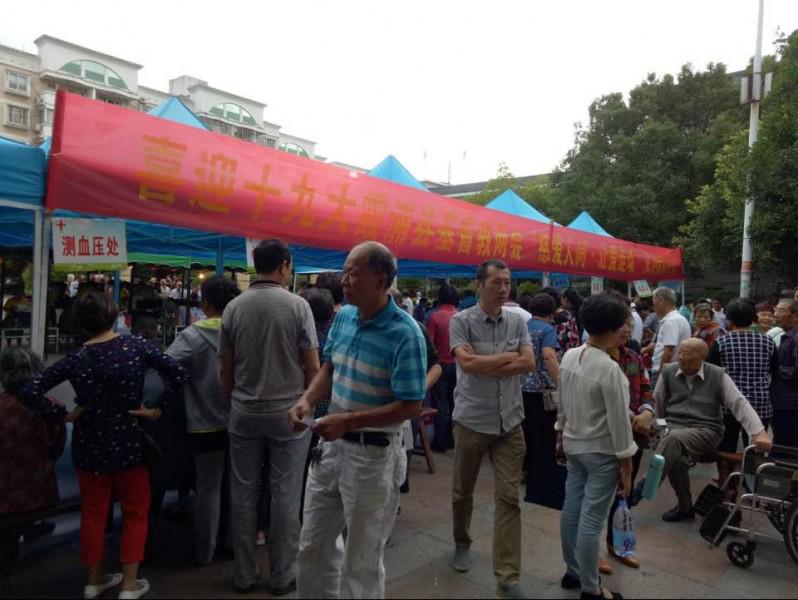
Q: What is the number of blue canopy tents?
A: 5